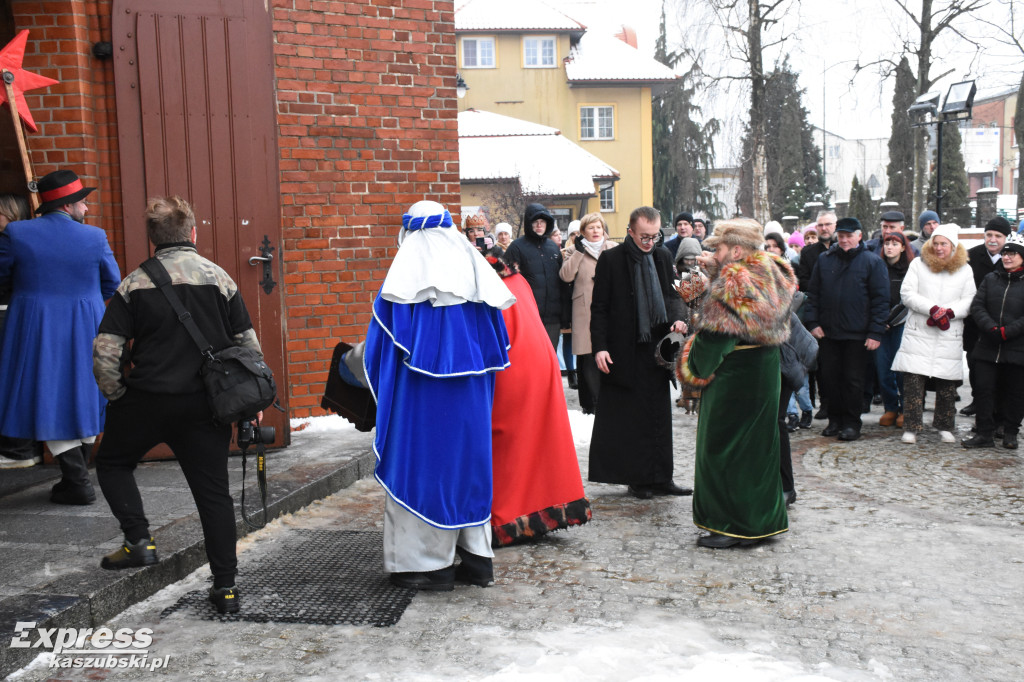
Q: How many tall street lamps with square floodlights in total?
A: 1